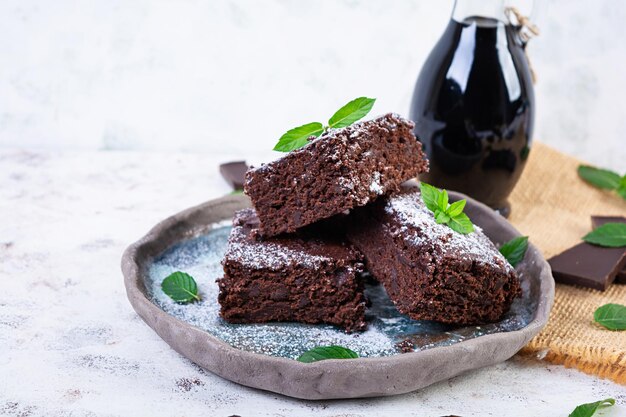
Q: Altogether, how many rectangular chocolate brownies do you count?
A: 3